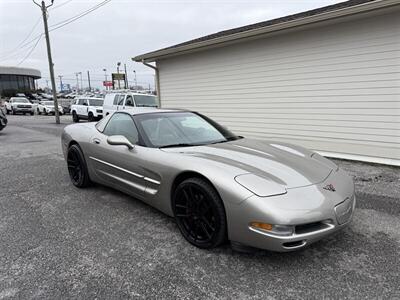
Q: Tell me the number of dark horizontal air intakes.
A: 2